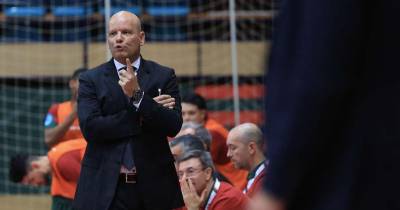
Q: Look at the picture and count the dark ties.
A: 1